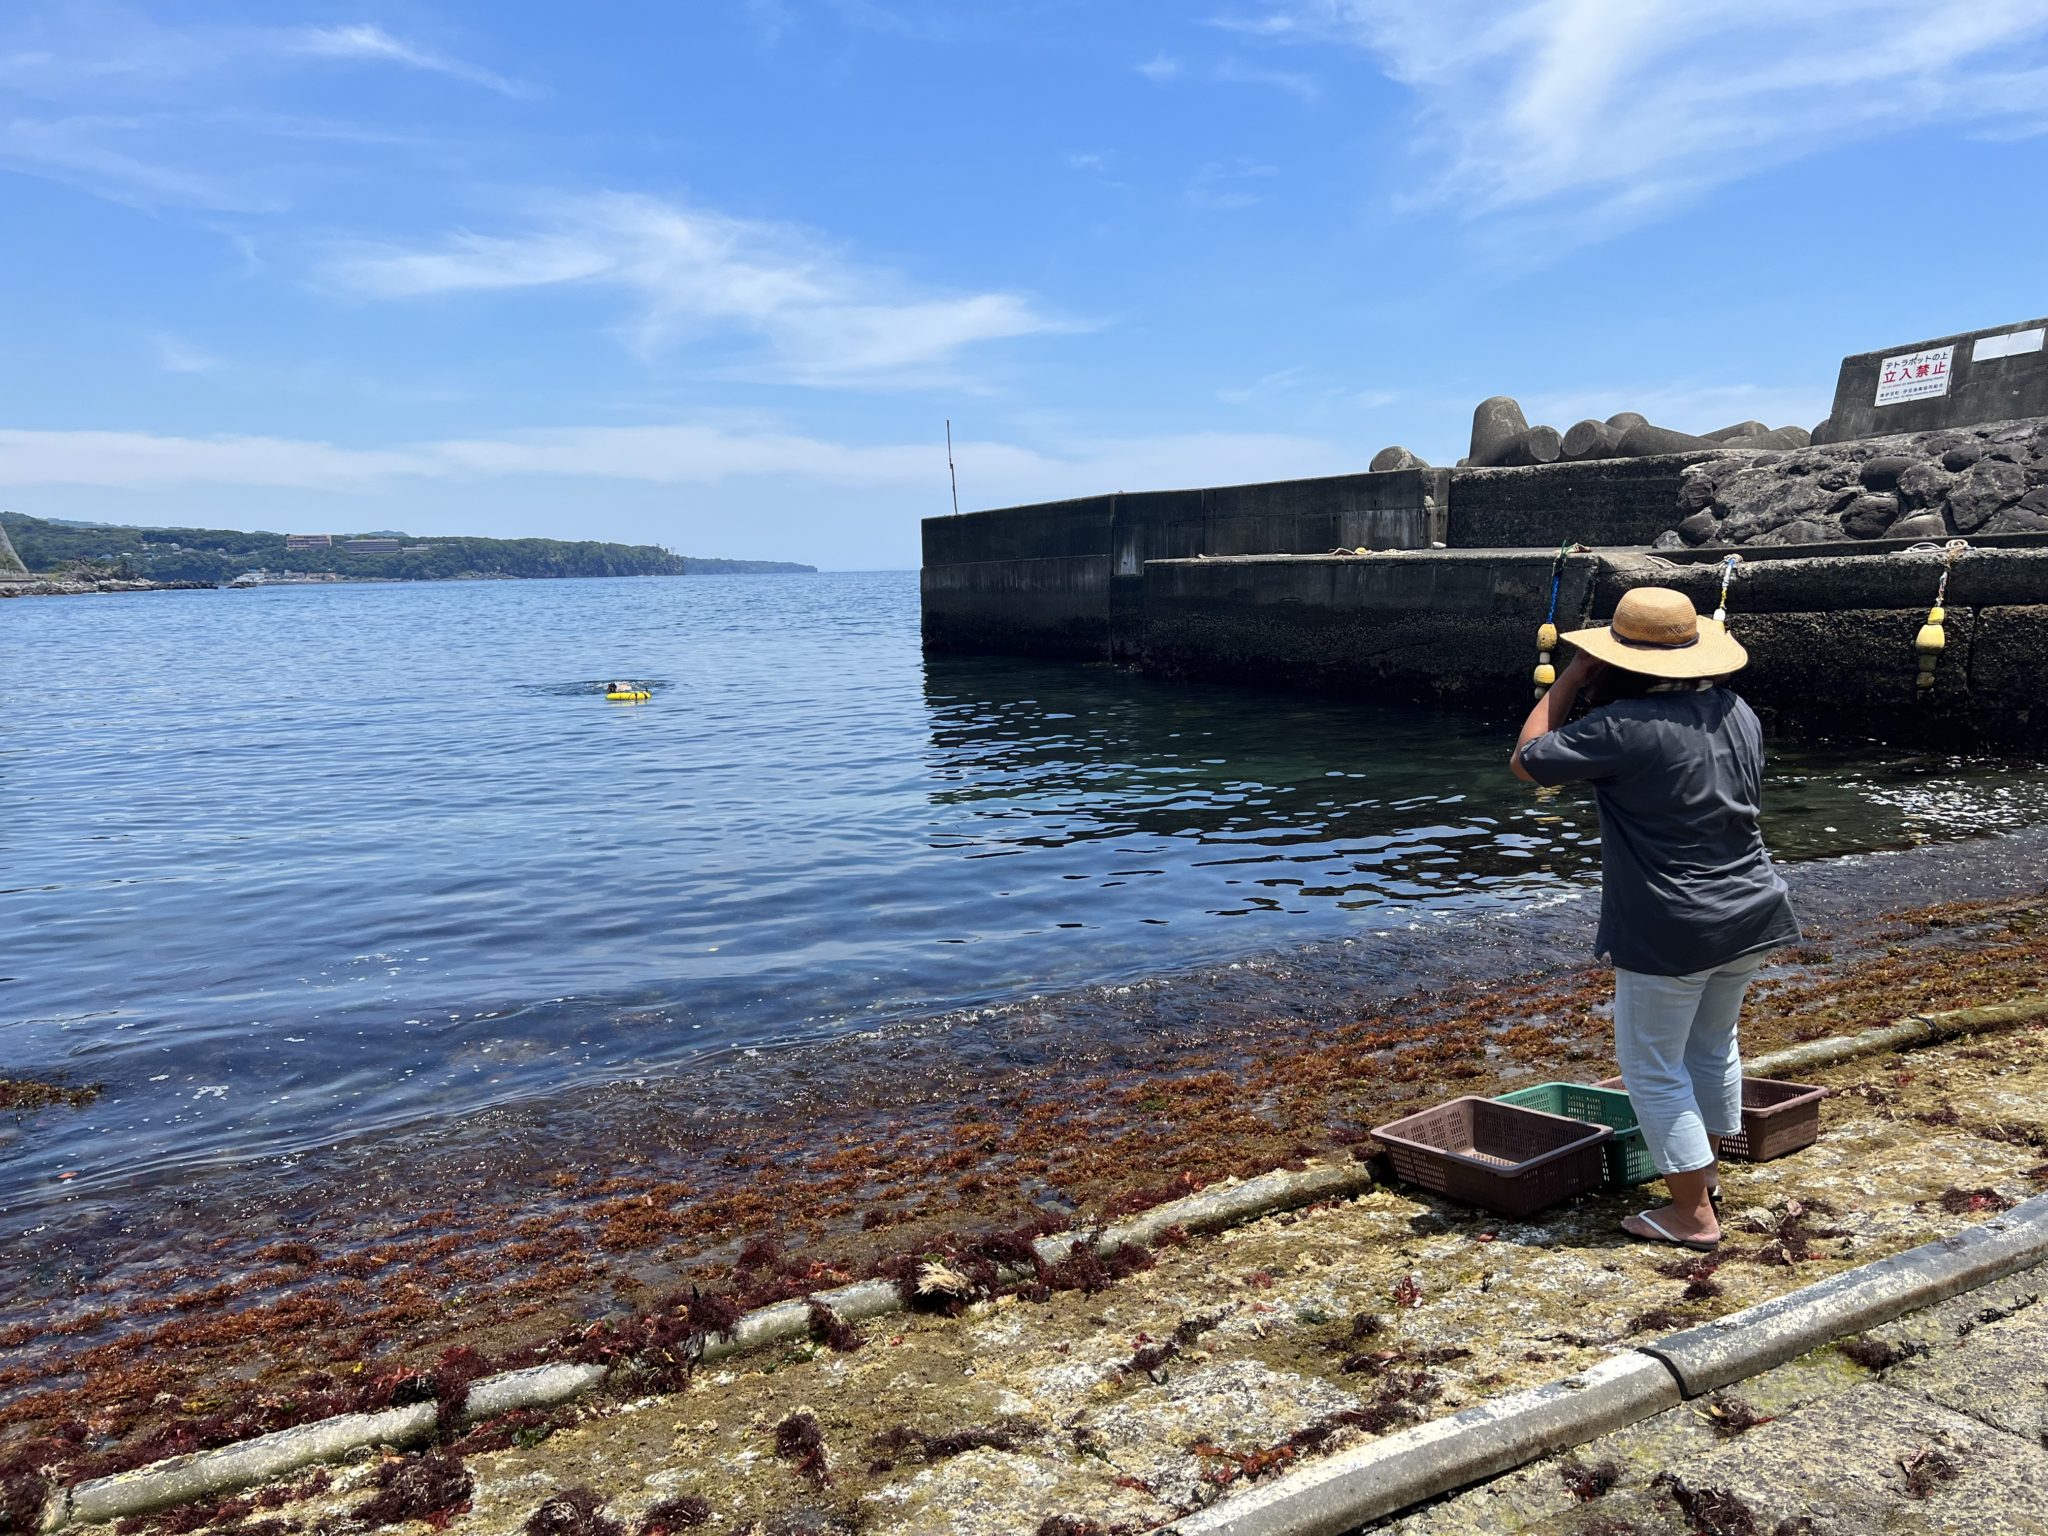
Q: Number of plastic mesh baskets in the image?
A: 3